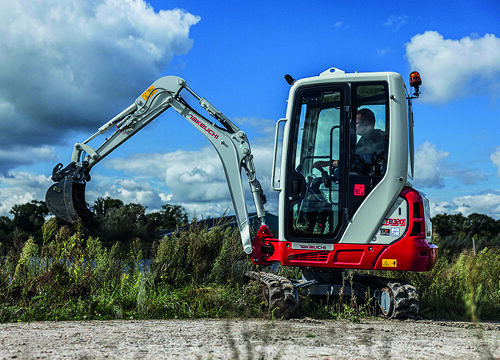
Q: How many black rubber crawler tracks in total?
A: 2